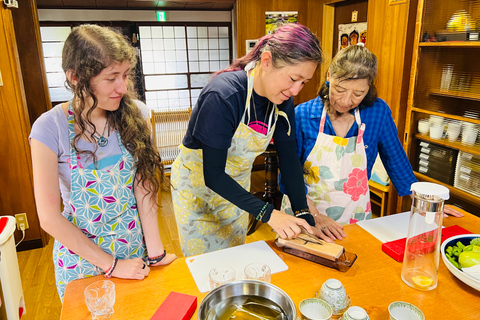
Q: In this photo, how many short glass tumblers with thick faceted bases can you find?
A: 3